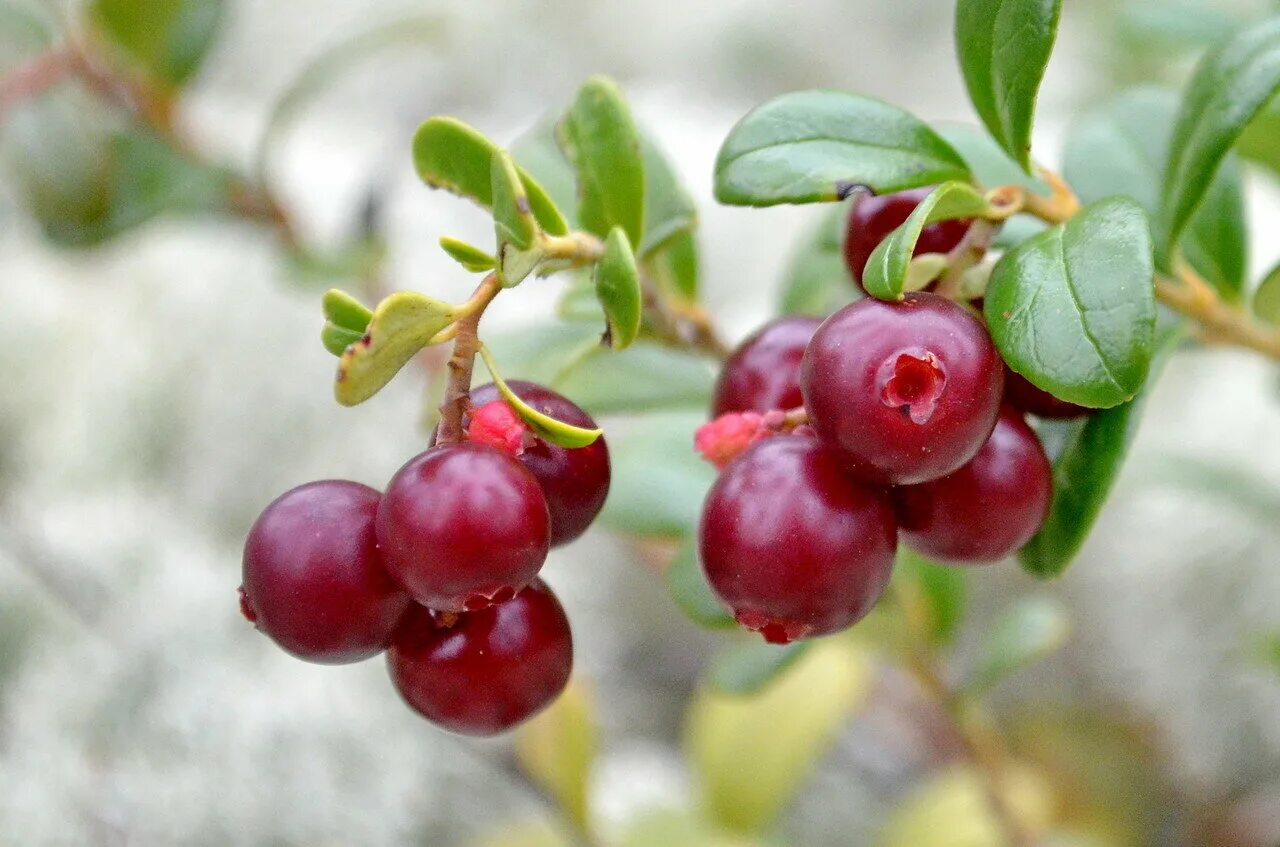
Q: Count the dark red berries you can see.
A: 10